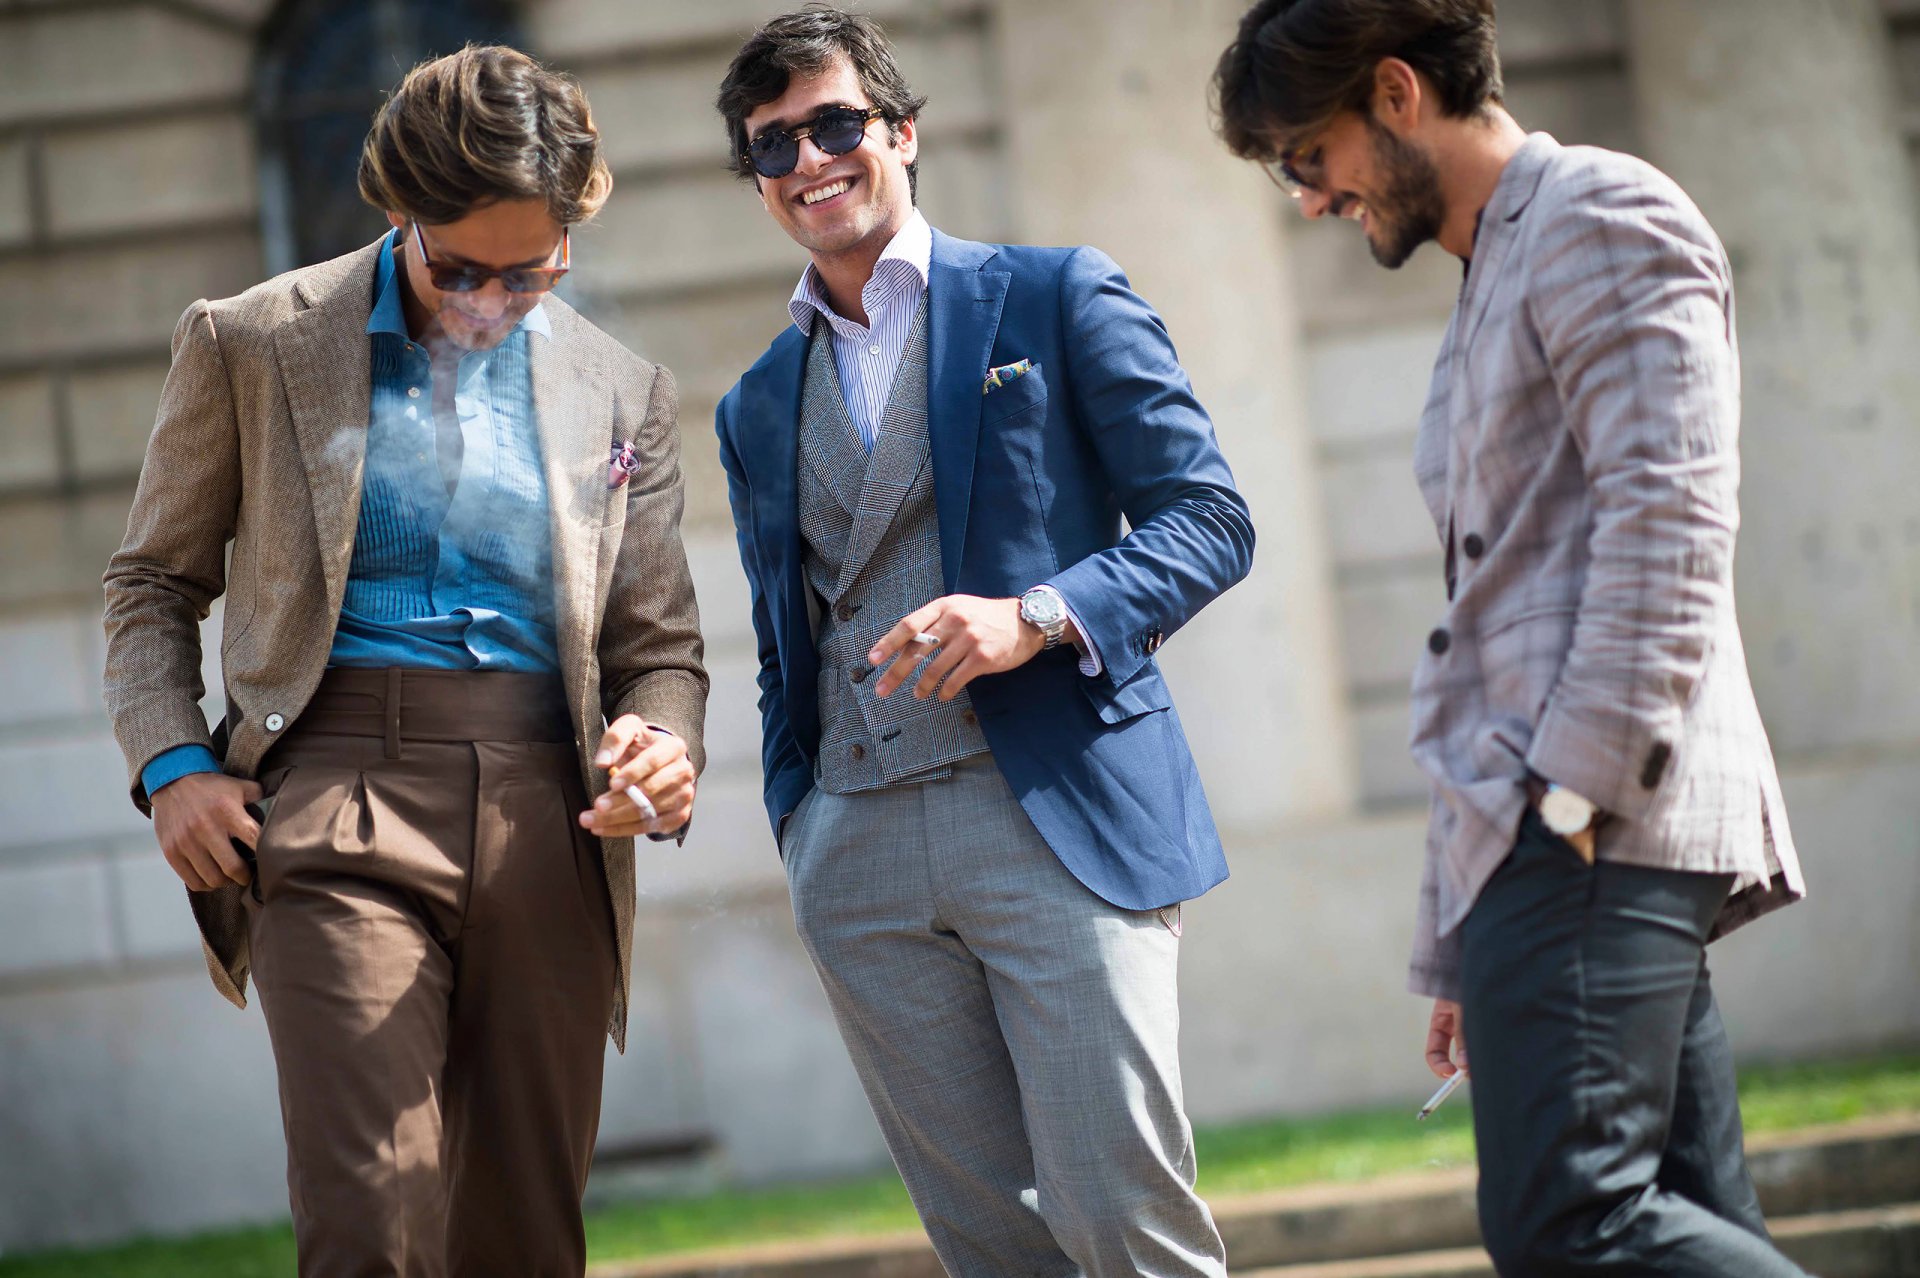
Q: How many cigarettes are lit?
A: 3